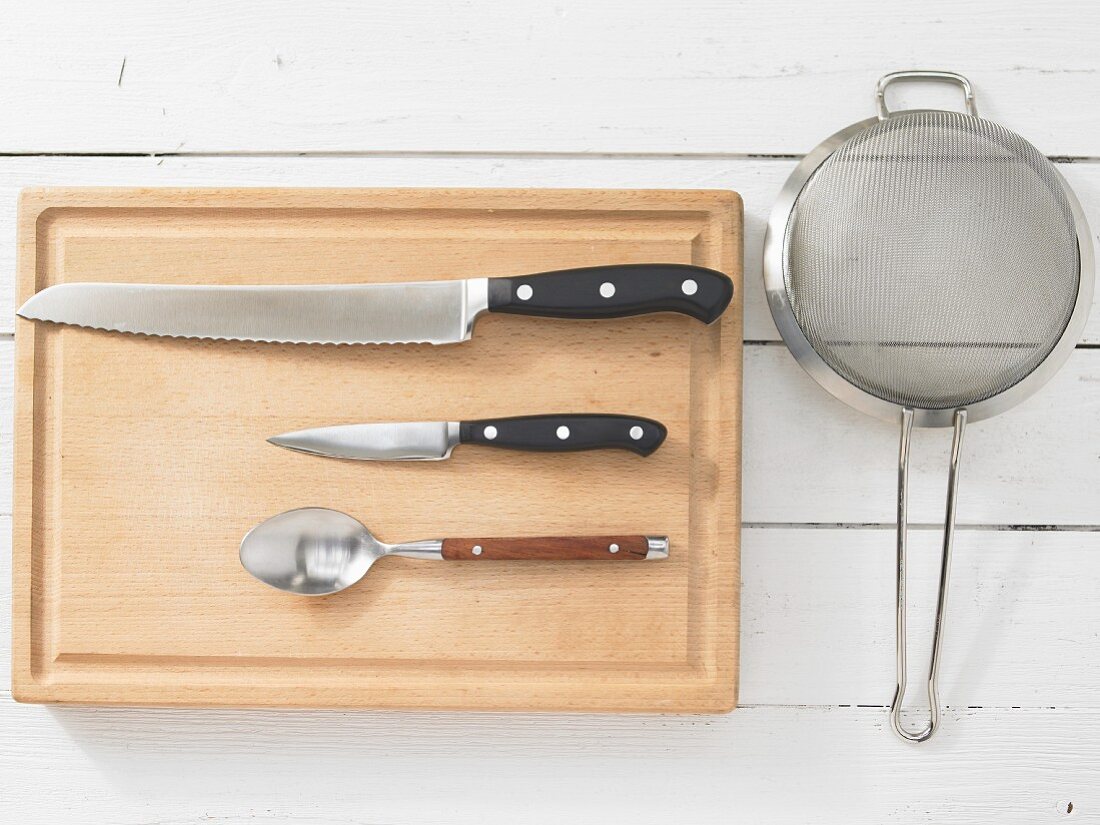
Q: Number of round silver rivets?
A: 8